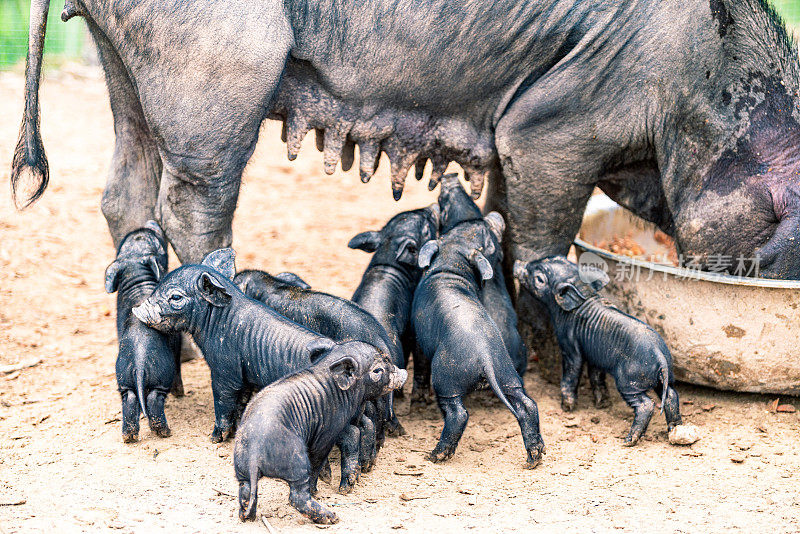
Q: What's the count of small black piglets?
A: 8